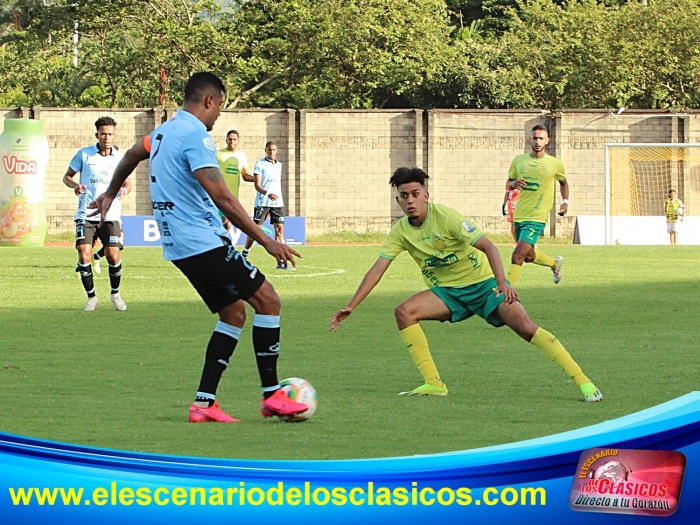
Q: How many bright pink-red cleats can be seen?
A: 2